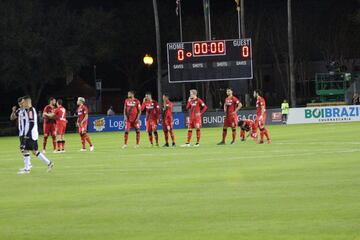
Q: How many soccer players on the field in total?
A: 12